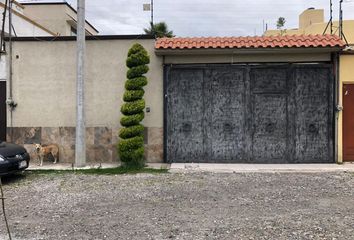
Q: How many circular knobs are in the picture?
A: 4